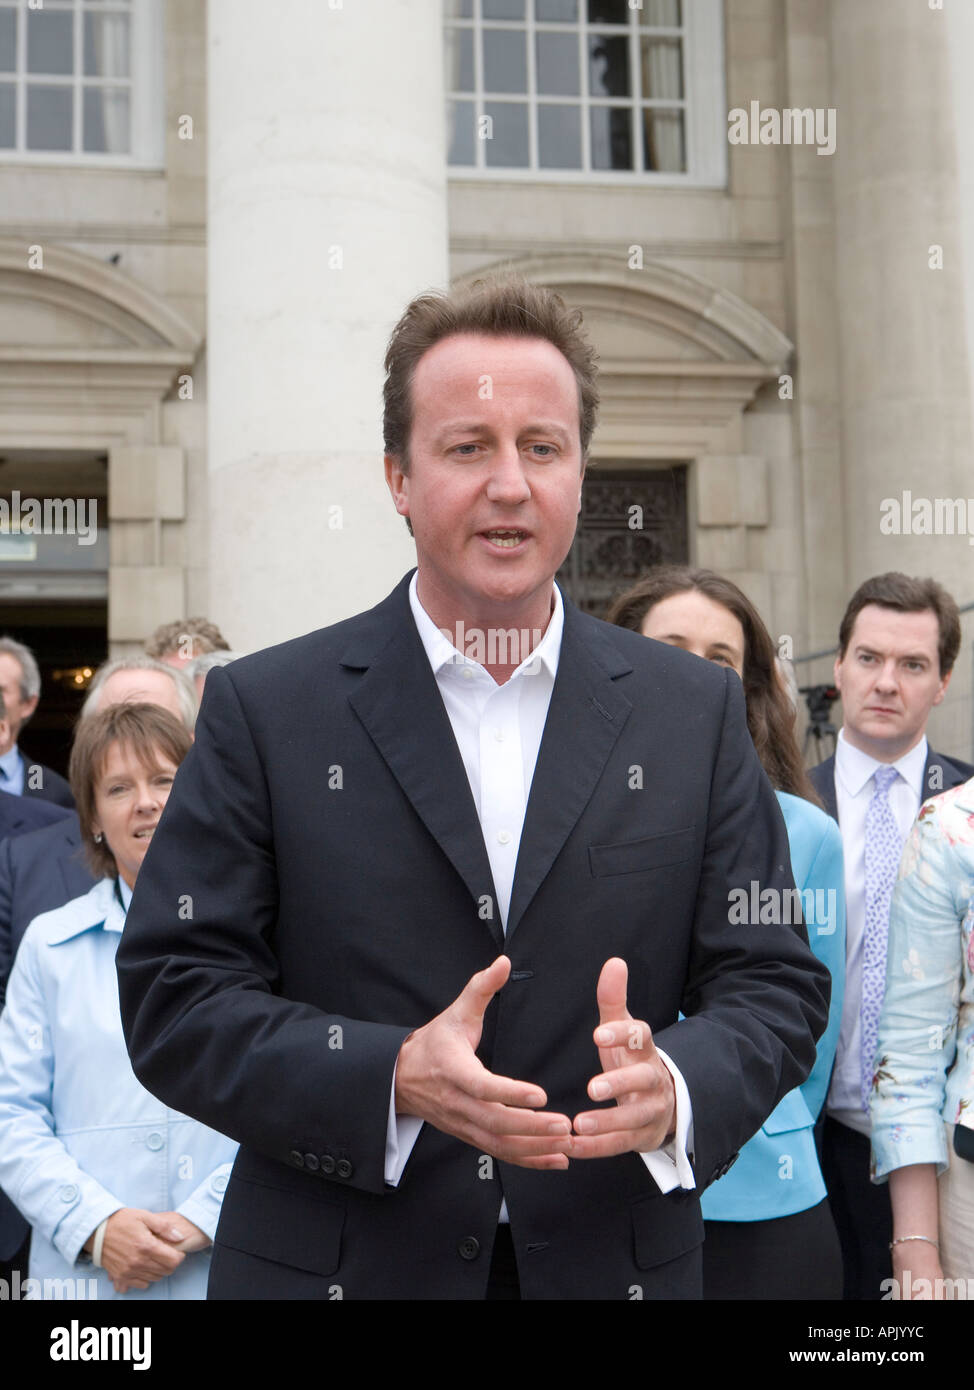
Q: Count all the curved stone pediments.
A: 2